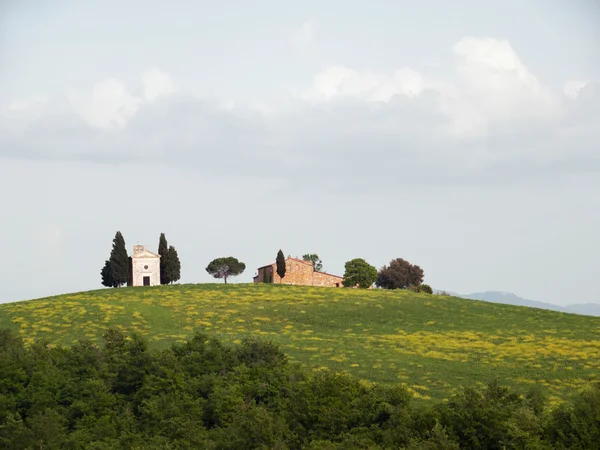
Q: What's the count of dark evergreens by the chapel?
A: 4